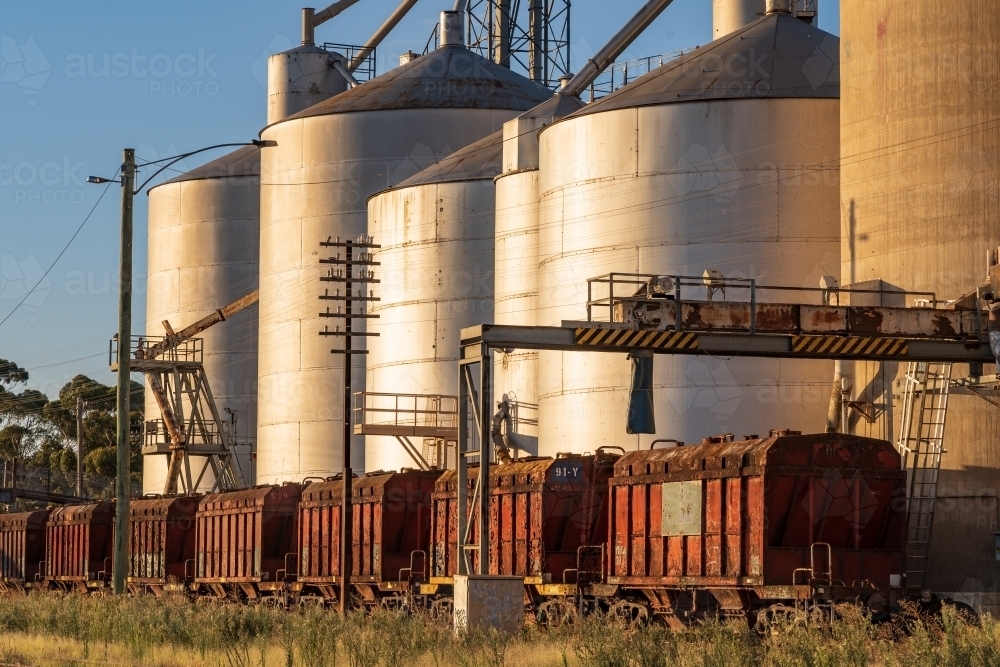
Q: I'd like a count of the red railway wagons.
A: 7